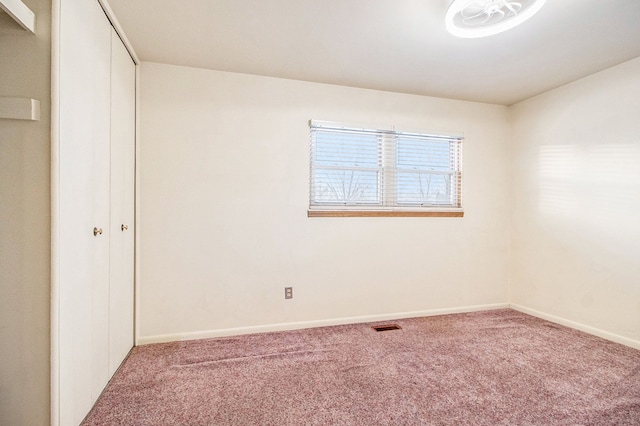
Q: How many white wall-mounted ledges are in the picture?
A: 2